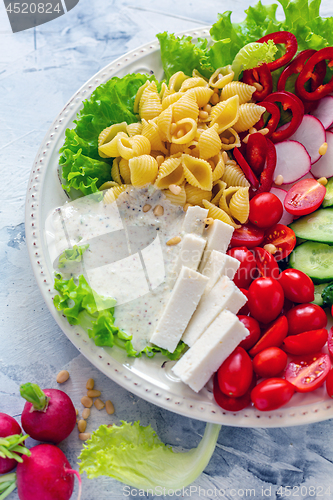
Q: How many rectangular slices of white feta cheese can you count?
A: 7